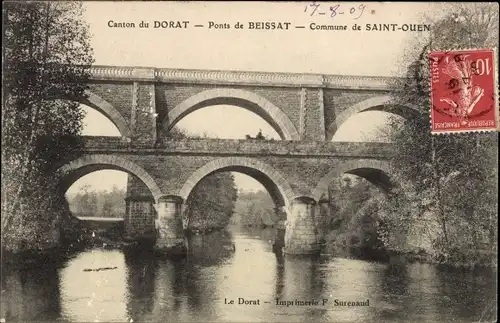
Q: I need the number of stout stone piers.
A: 2